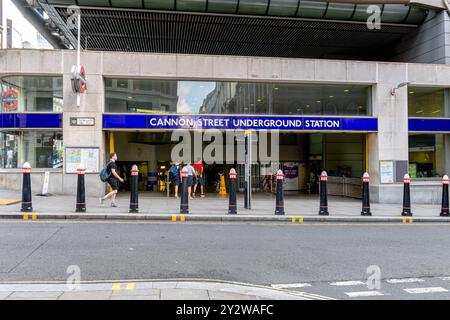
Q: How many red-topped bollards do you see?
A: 10